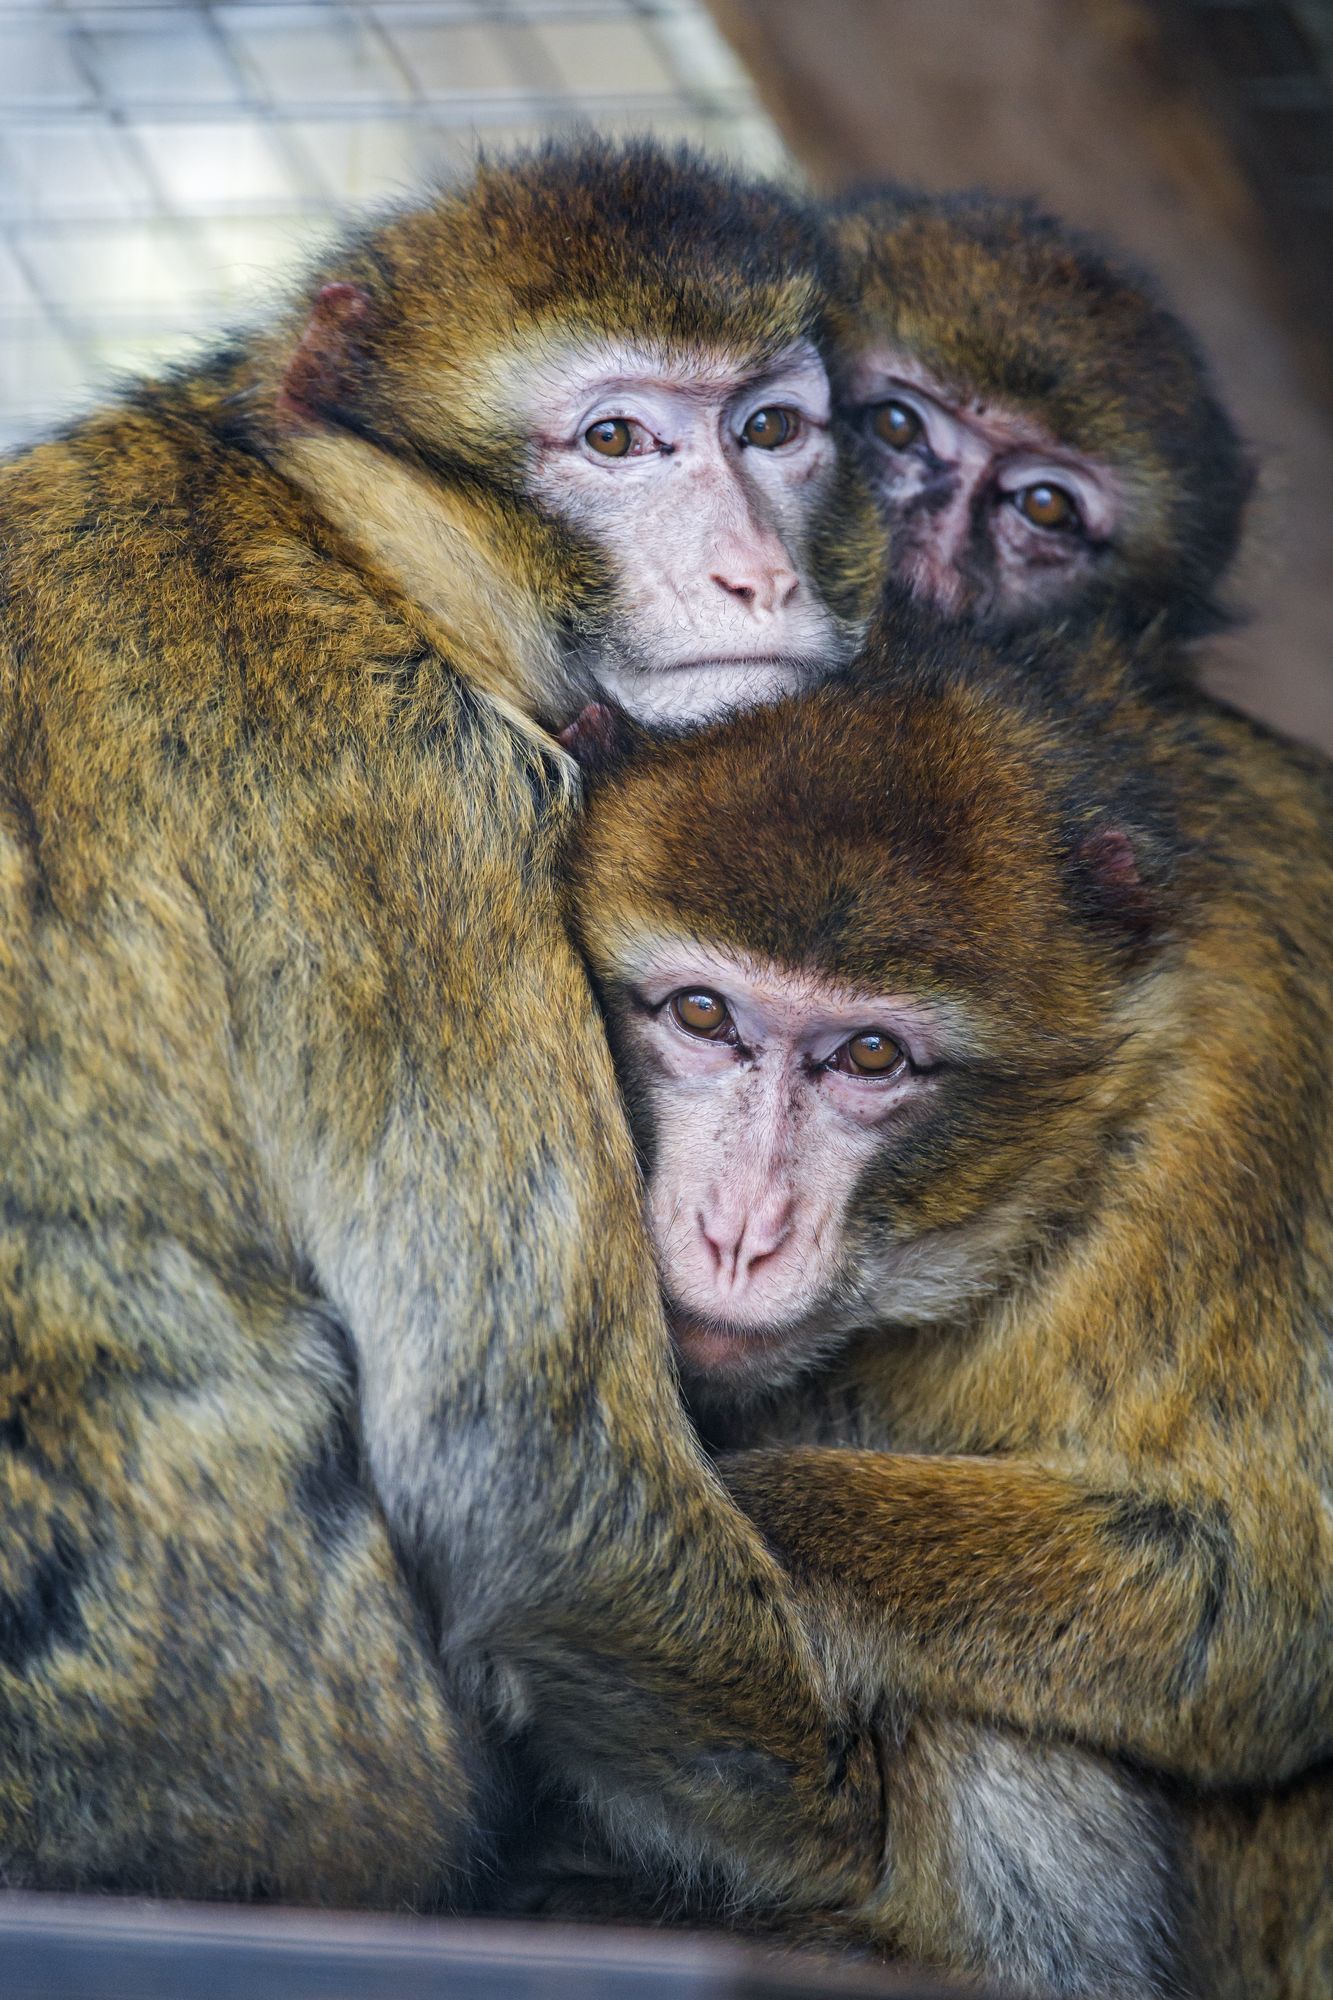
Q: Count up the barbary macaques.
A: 3